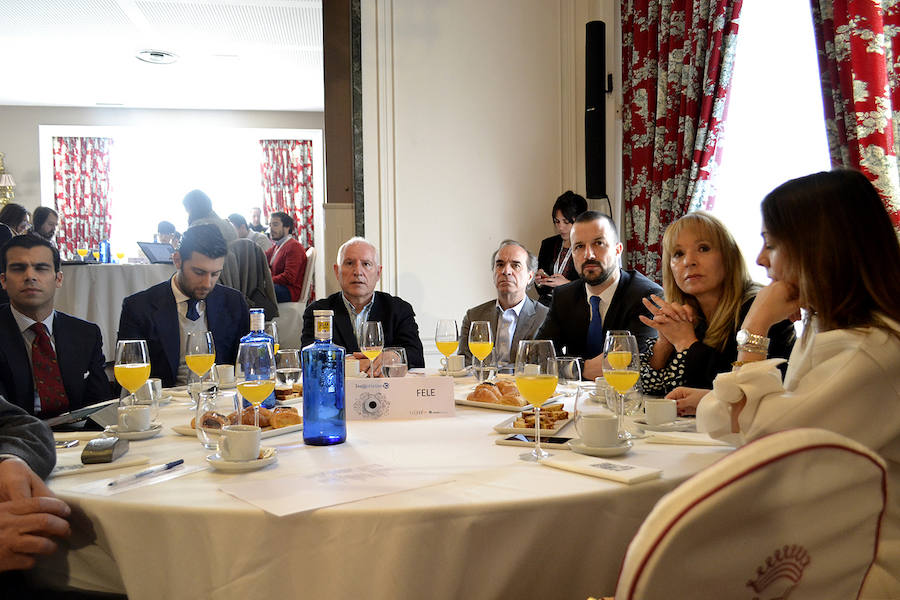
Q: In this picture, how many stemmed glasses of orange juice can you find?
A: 13